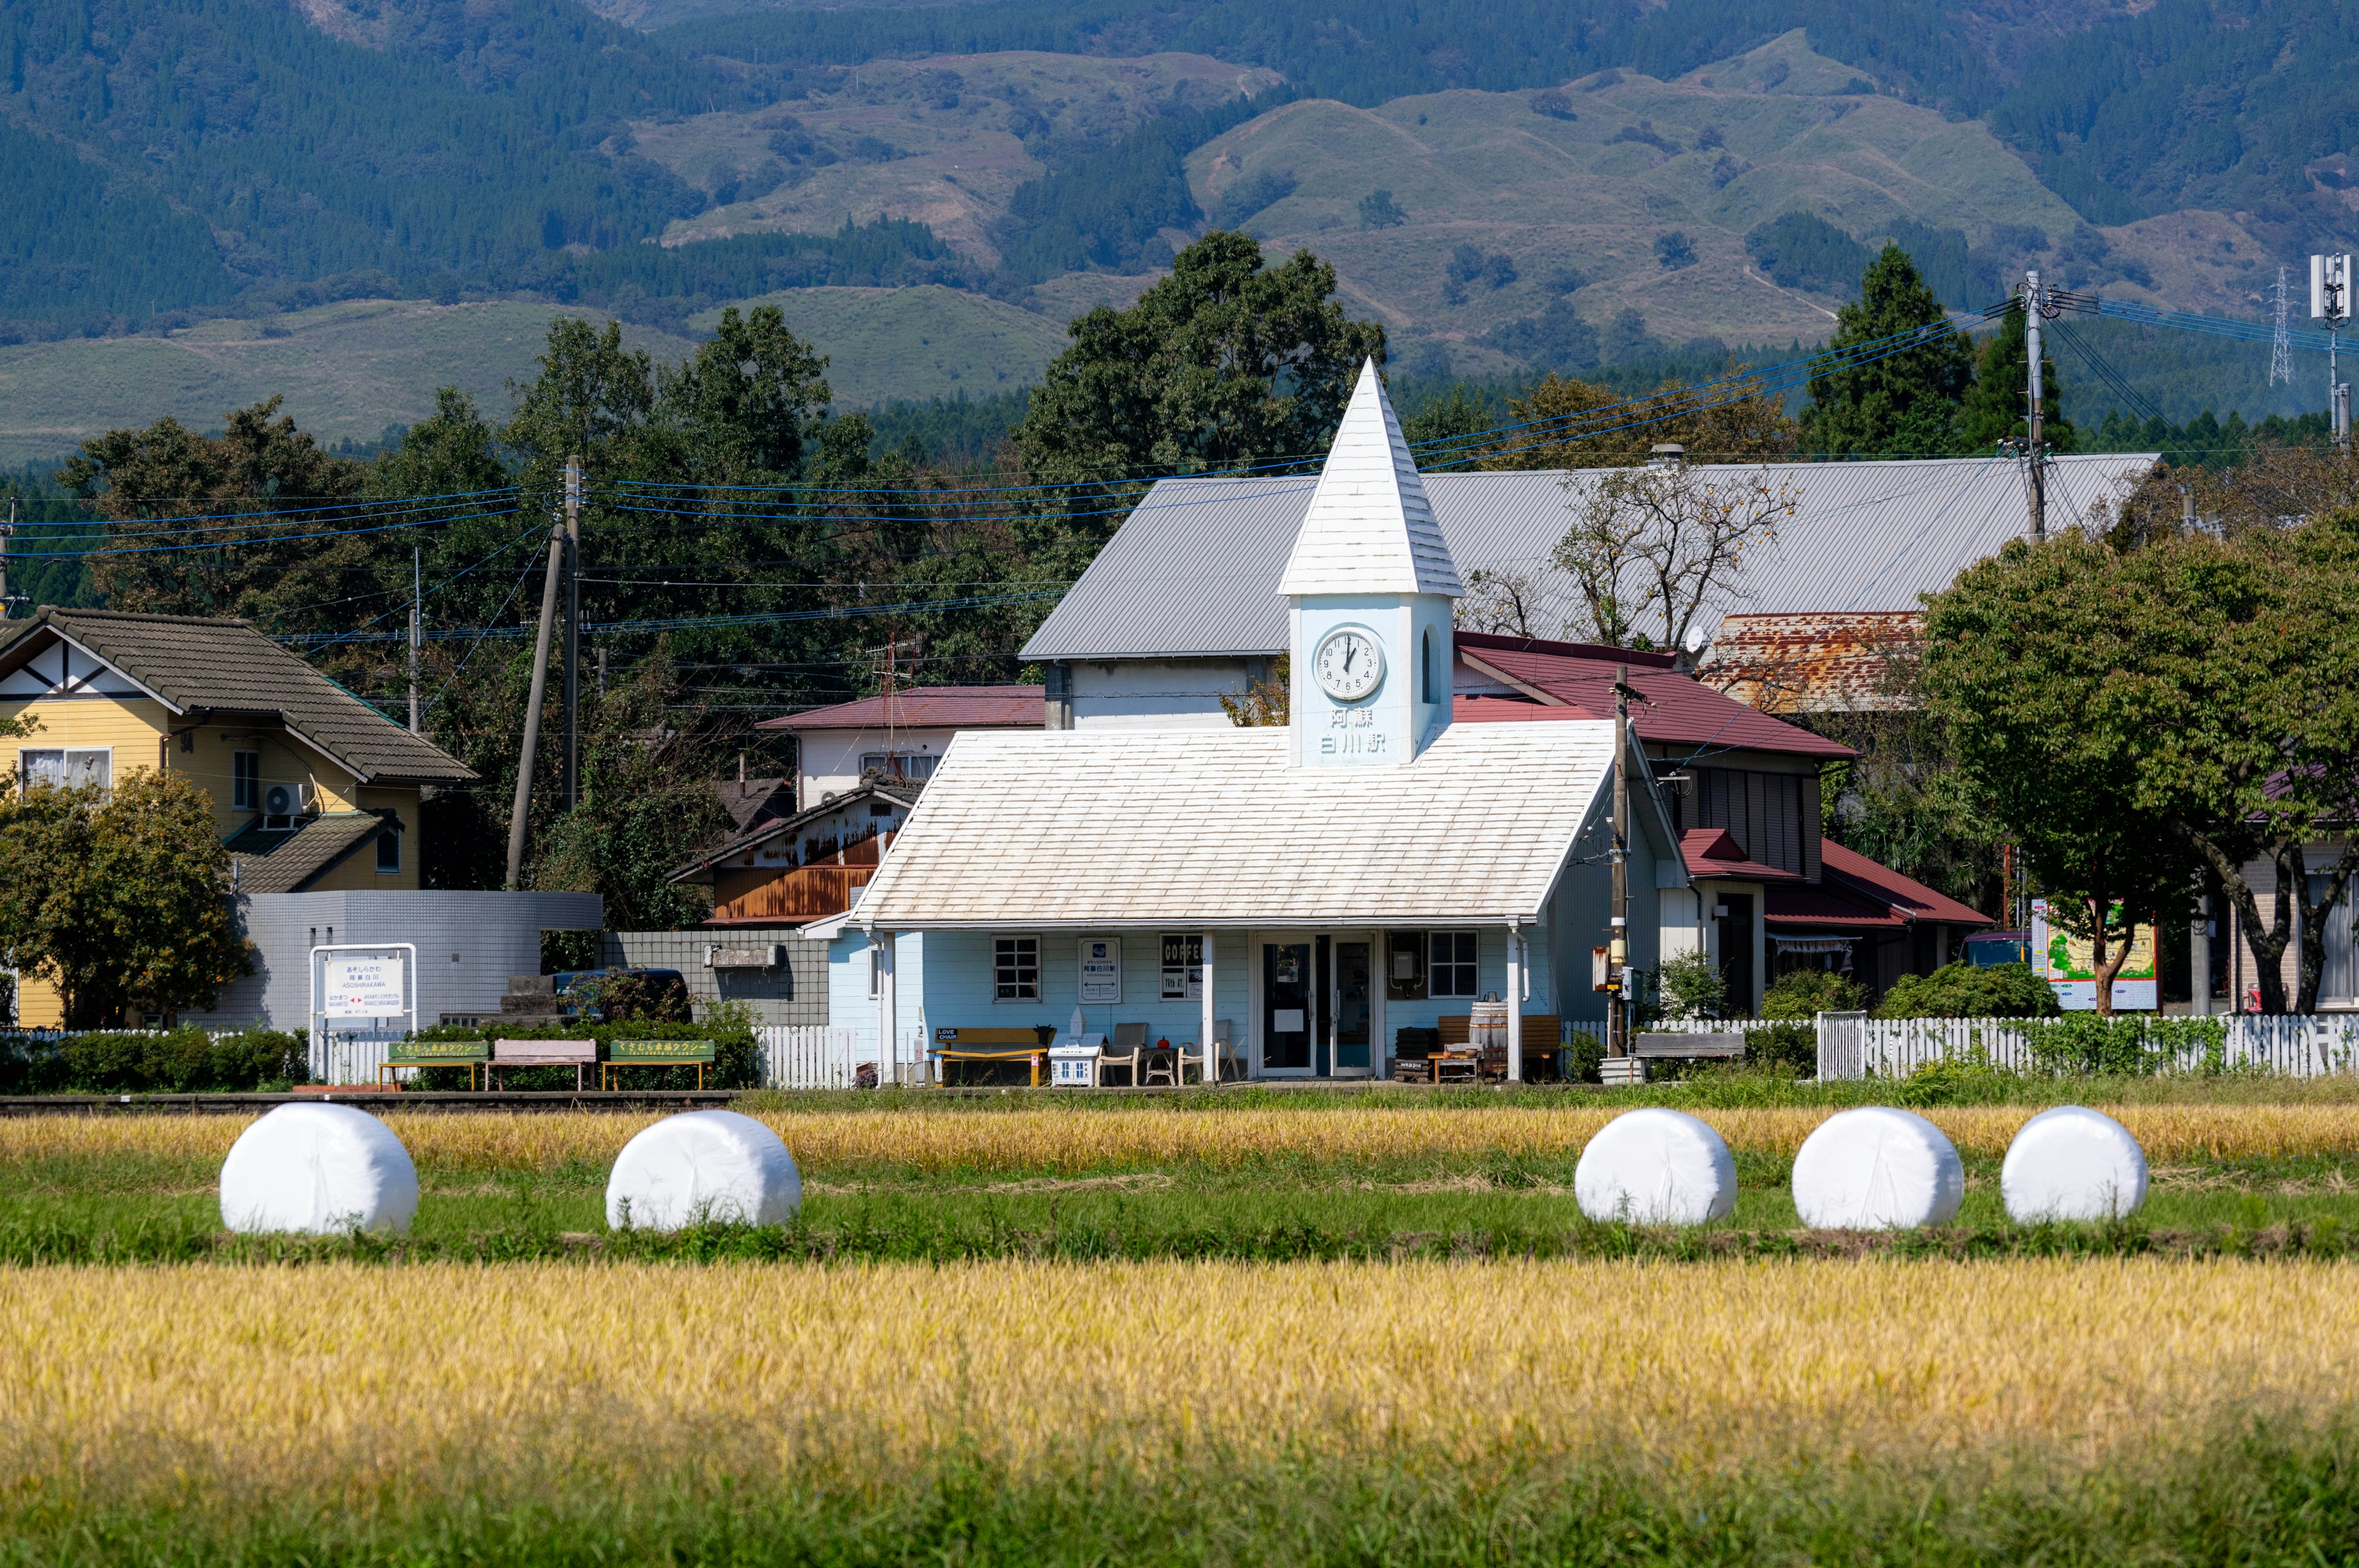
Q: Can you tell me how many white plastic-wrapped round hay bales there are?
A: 5